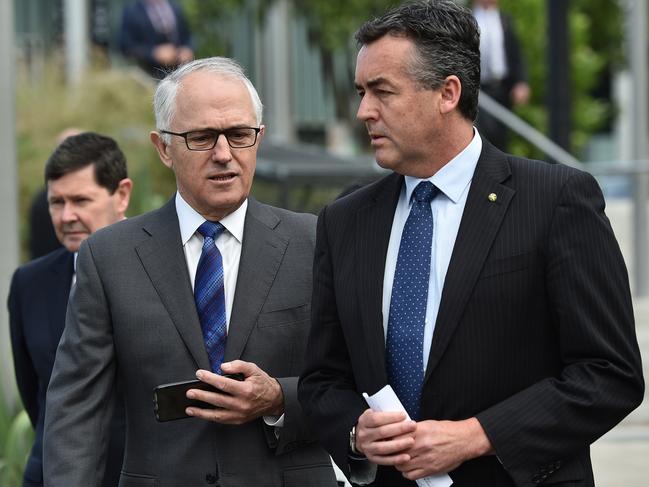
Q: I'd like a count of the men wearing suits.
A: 5